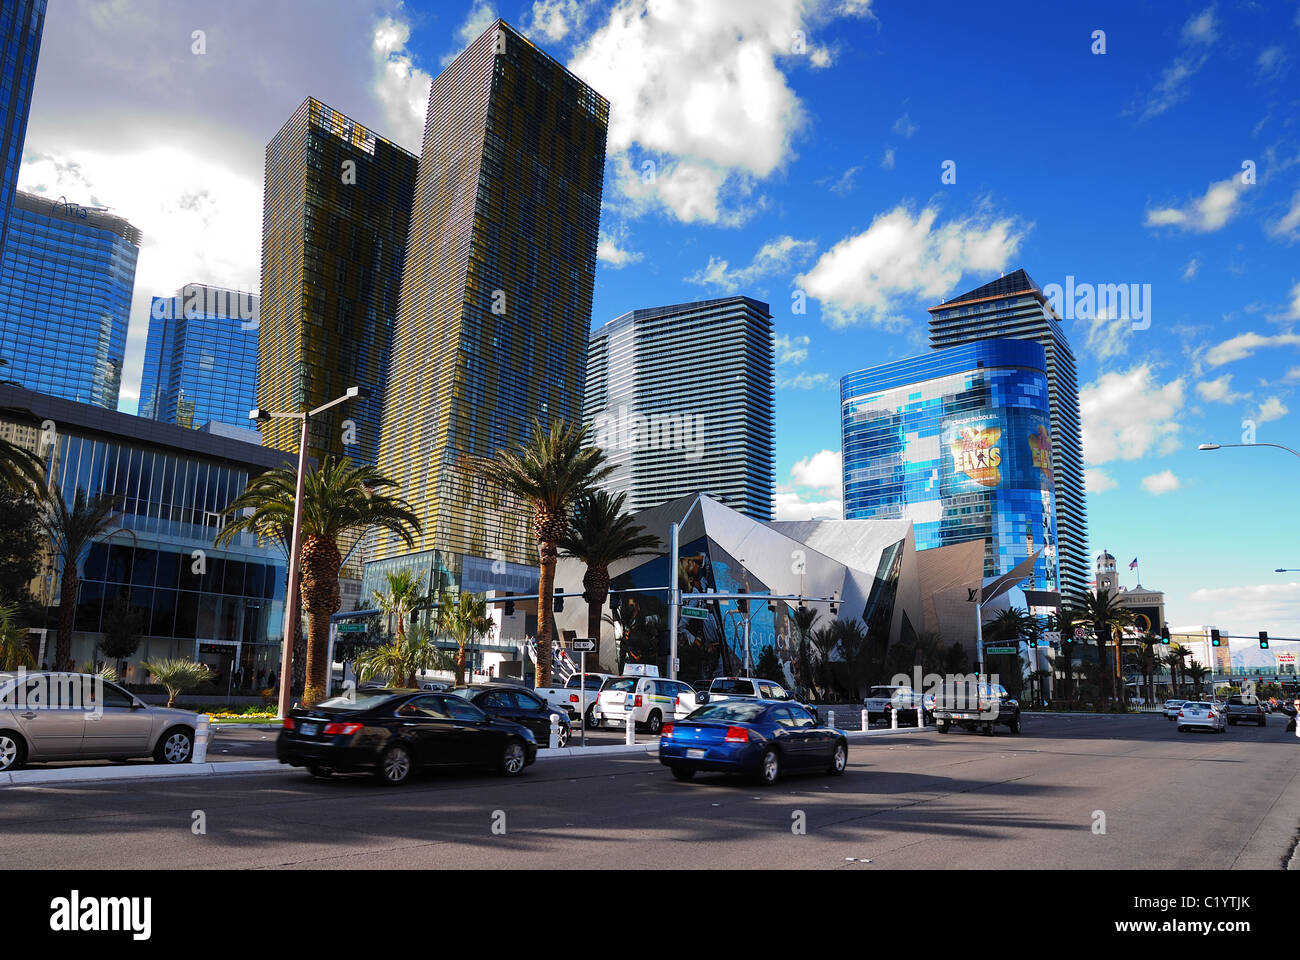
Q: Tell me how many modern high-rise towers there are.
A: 8